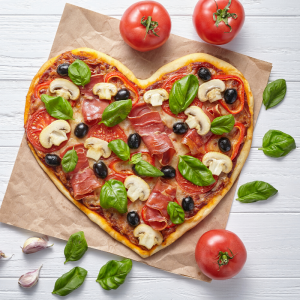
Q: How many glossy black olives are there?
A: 13